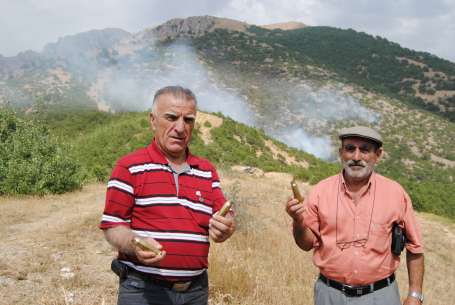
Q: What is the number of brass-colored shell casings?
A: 3